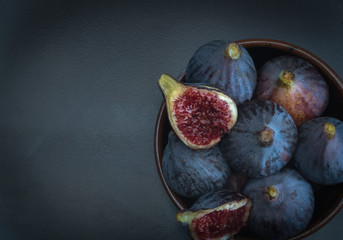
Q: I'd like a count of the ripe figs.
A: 8